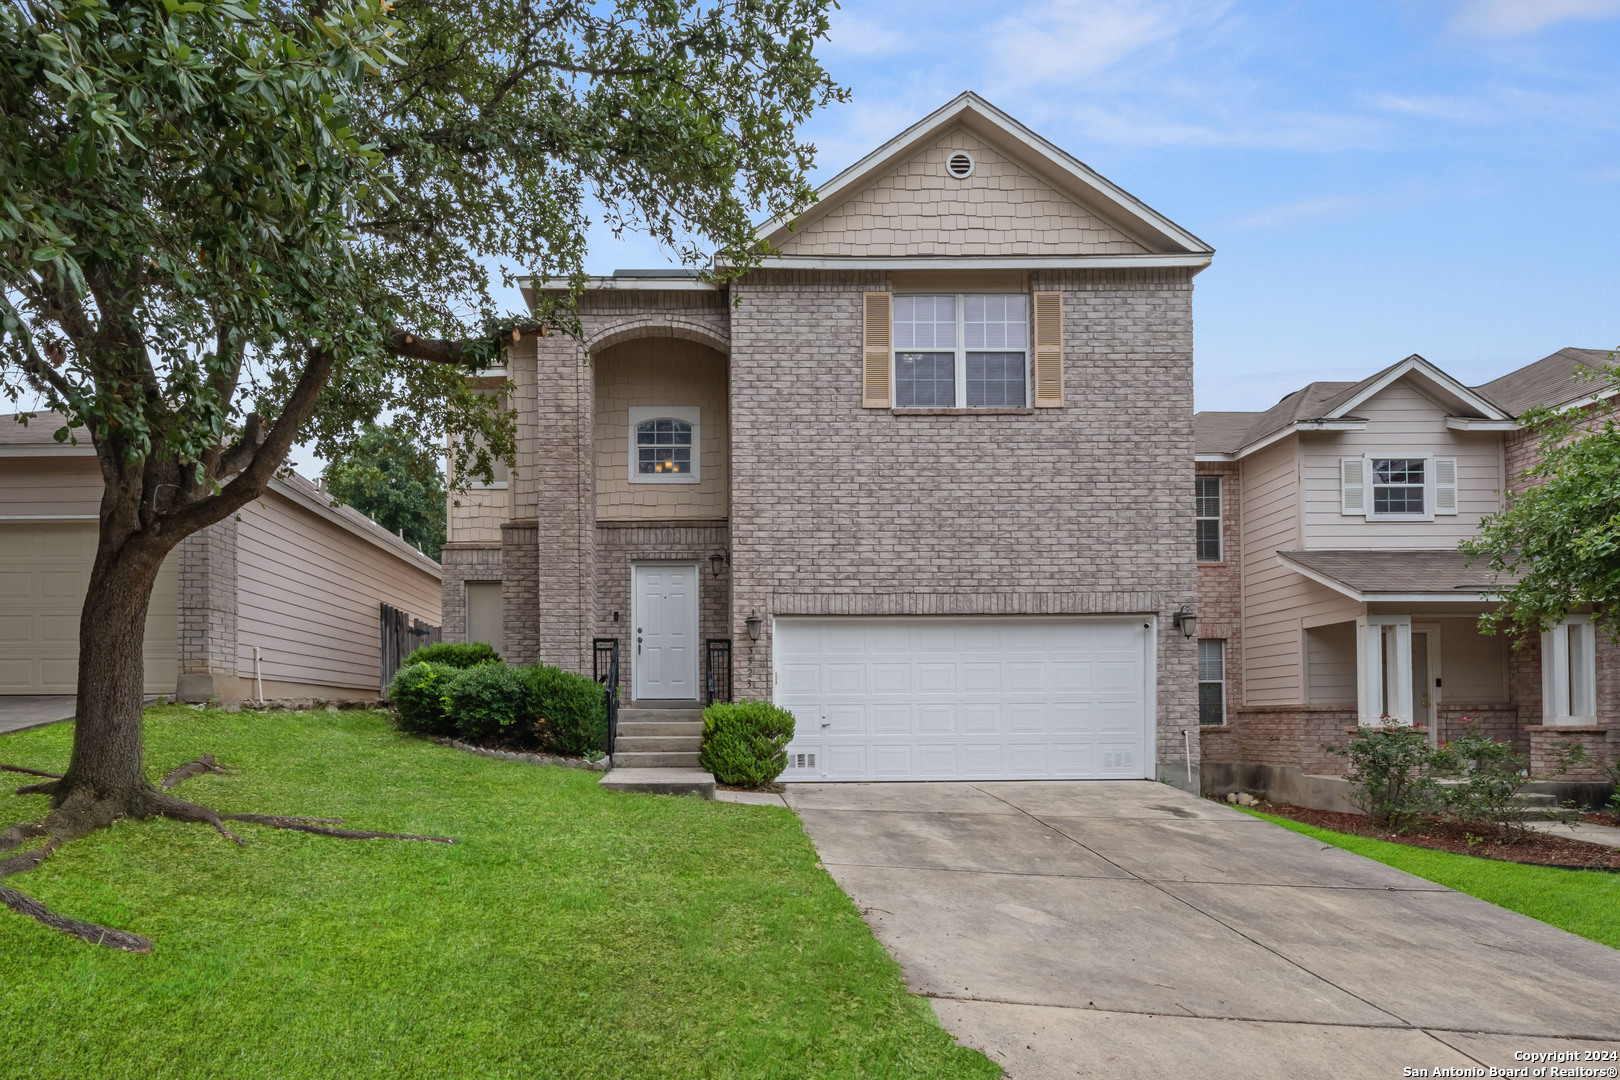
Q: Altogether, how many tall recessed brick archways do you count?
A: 1